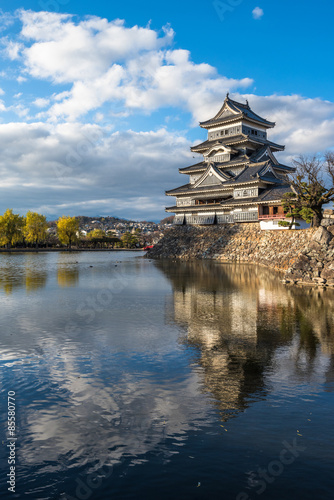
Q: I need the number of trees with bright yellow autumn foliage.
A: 3